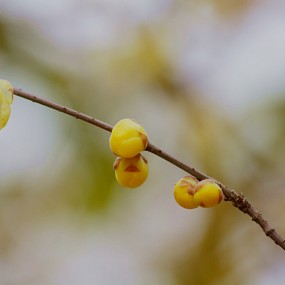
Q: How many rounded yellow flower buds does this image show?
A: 4